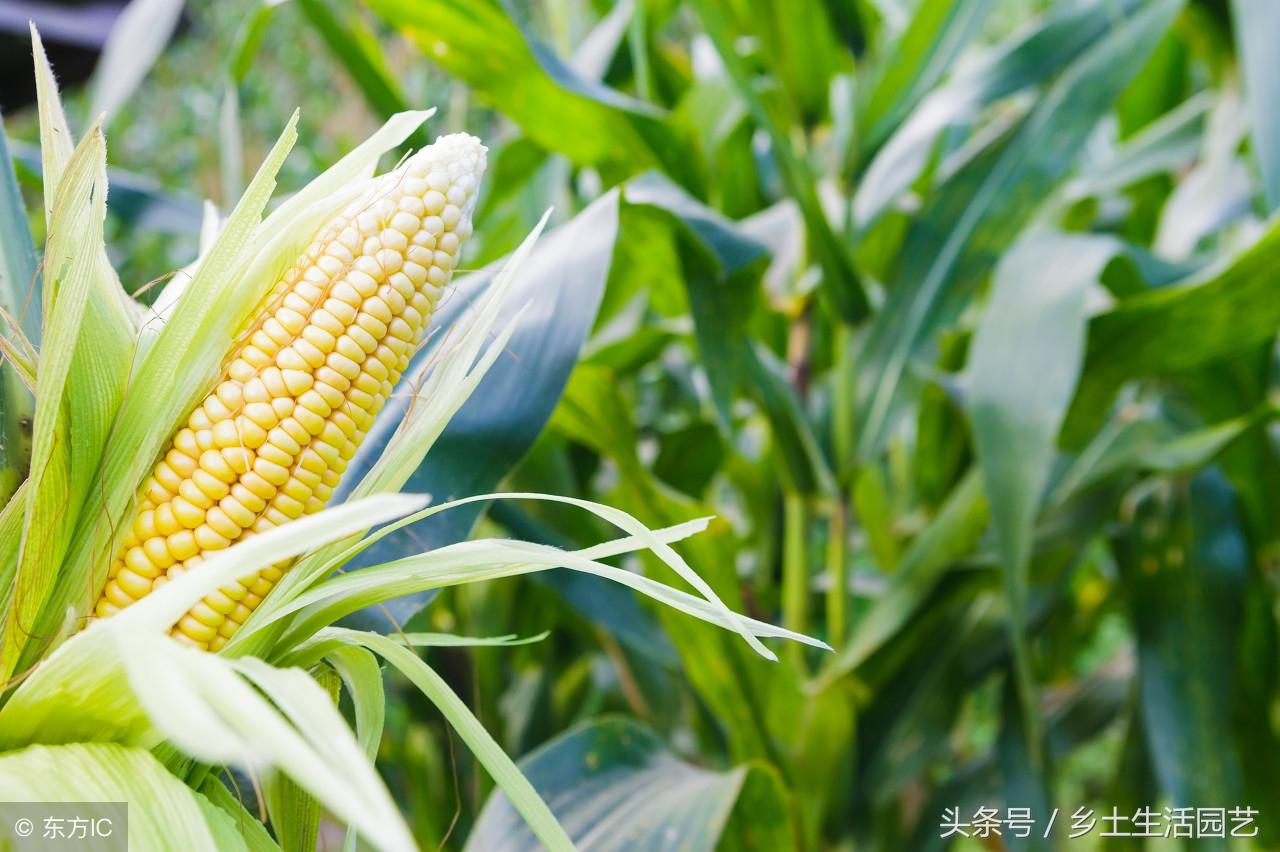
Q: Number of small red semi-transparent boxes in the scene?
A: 0